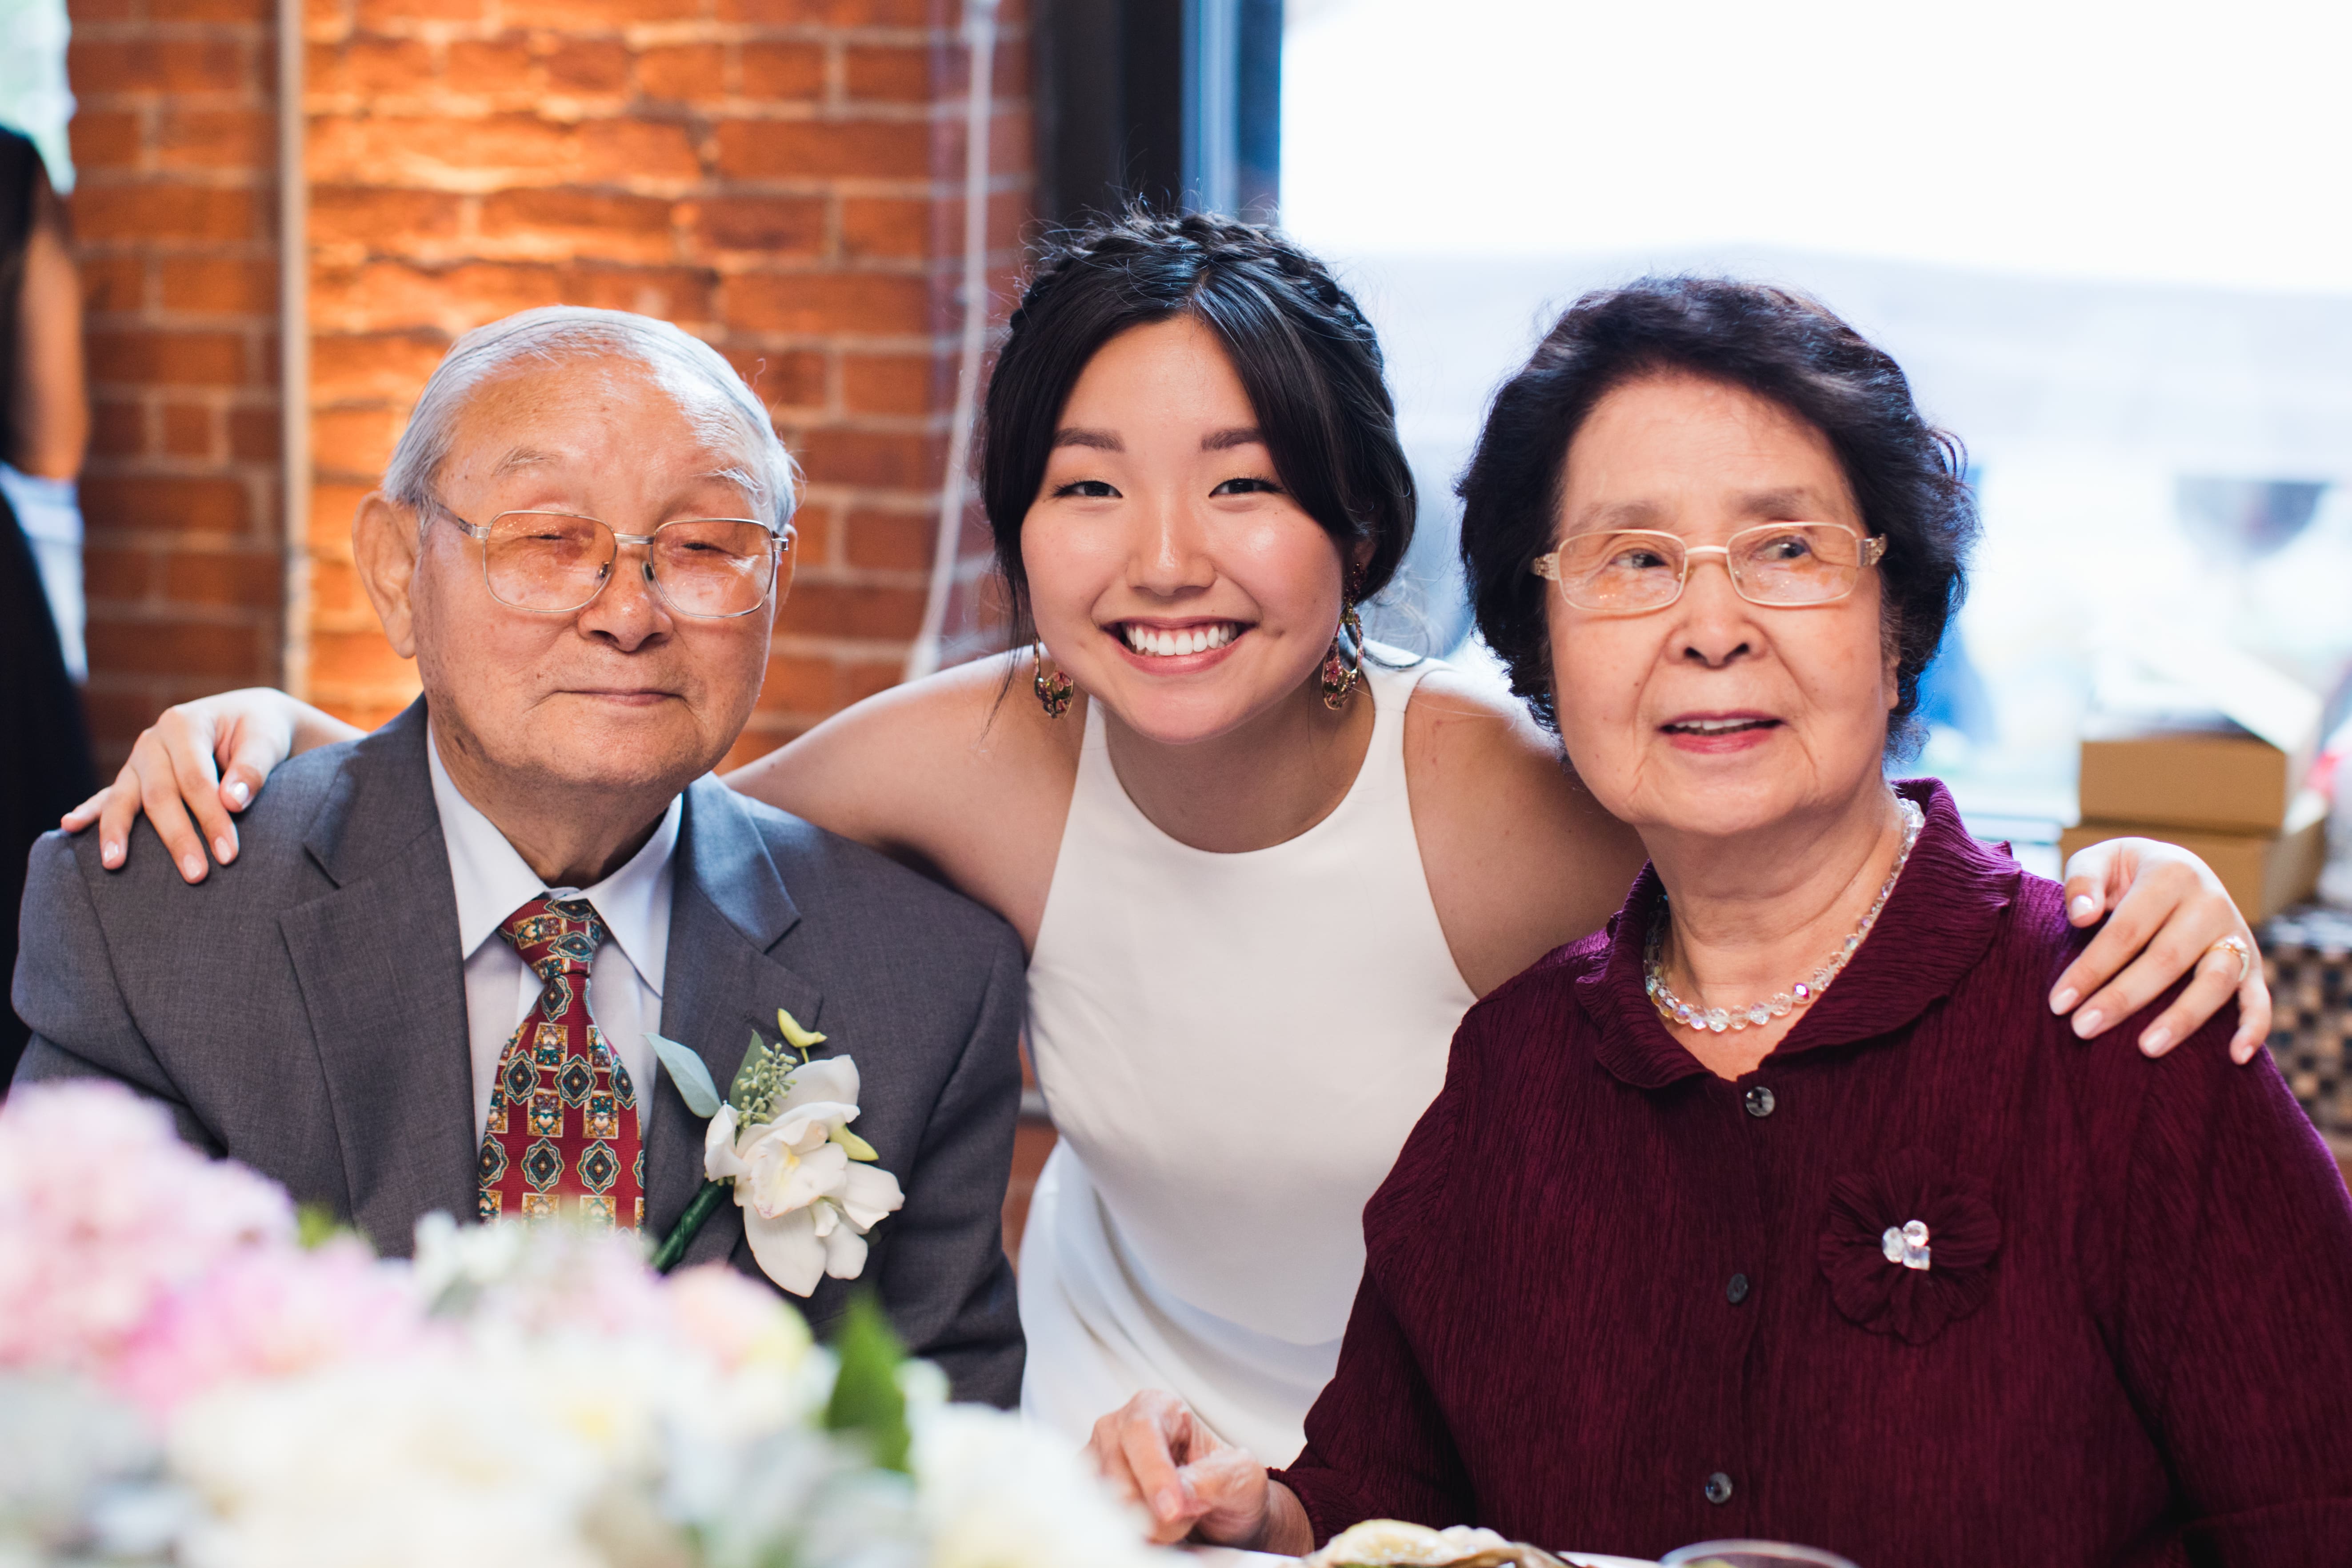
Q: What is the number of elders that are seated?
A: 2